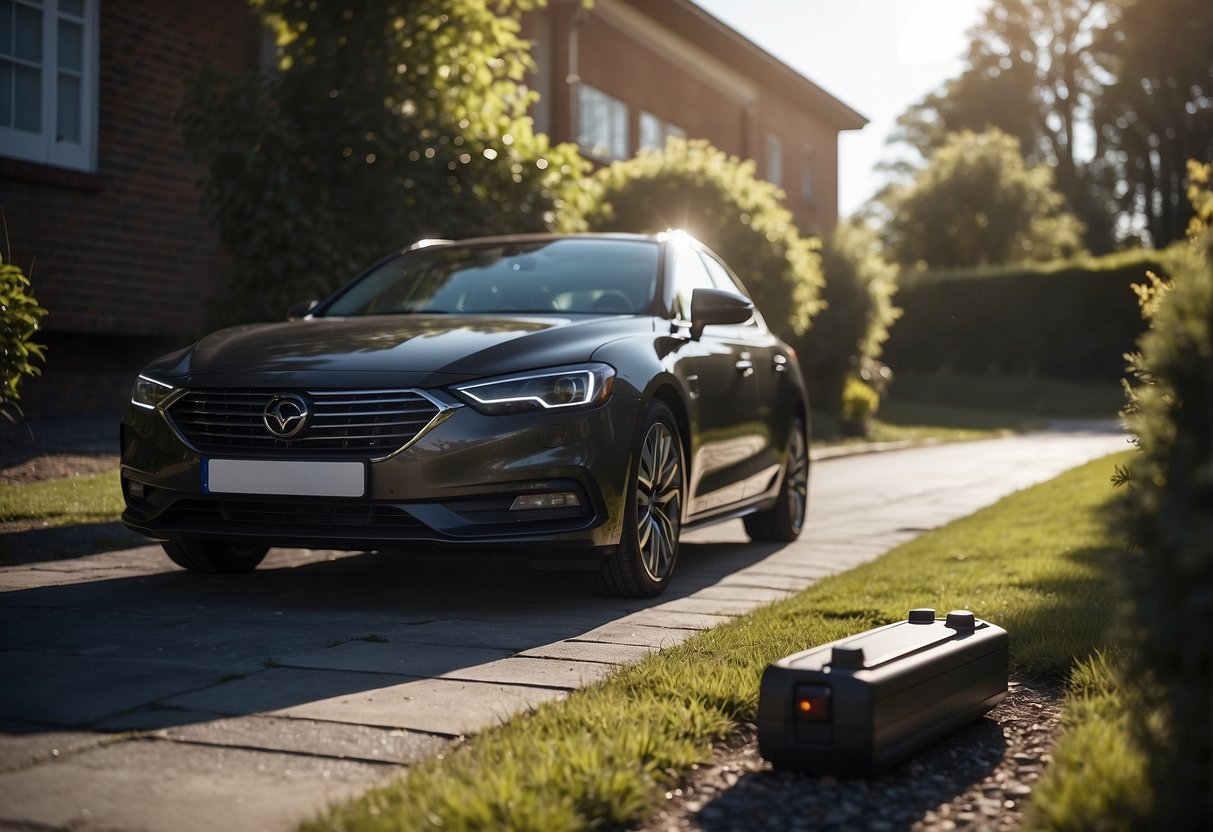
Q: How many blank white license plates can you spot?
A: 1